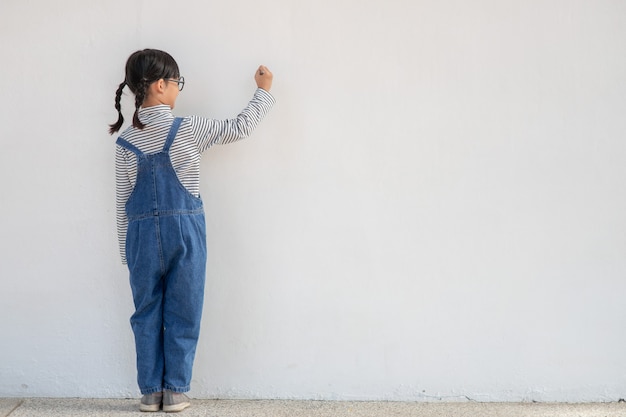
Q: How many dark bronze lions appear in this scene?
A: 0